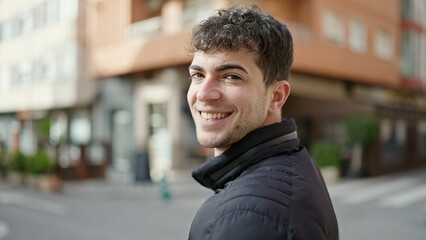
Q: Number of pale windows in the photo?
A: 3